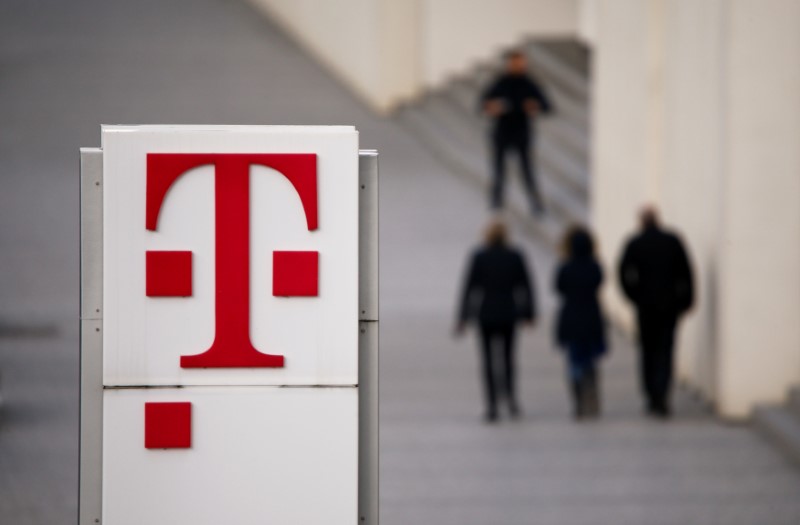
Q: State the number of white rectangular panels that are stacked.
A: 2